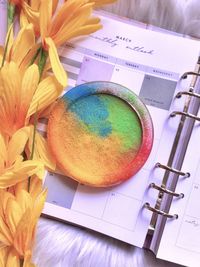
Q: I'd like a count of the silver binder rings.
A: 6